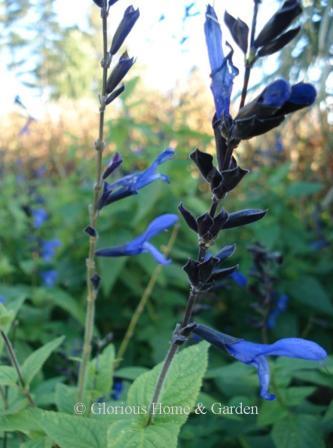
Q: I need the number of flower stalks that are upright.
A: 2